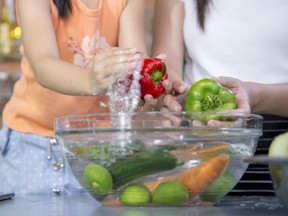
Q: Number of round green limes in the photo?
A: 3